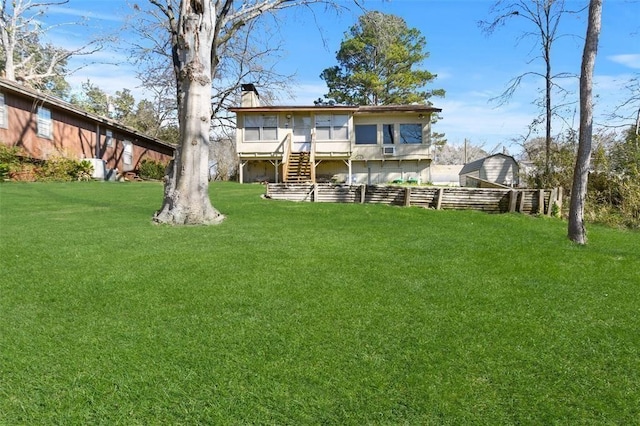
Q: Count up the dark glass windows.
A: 3